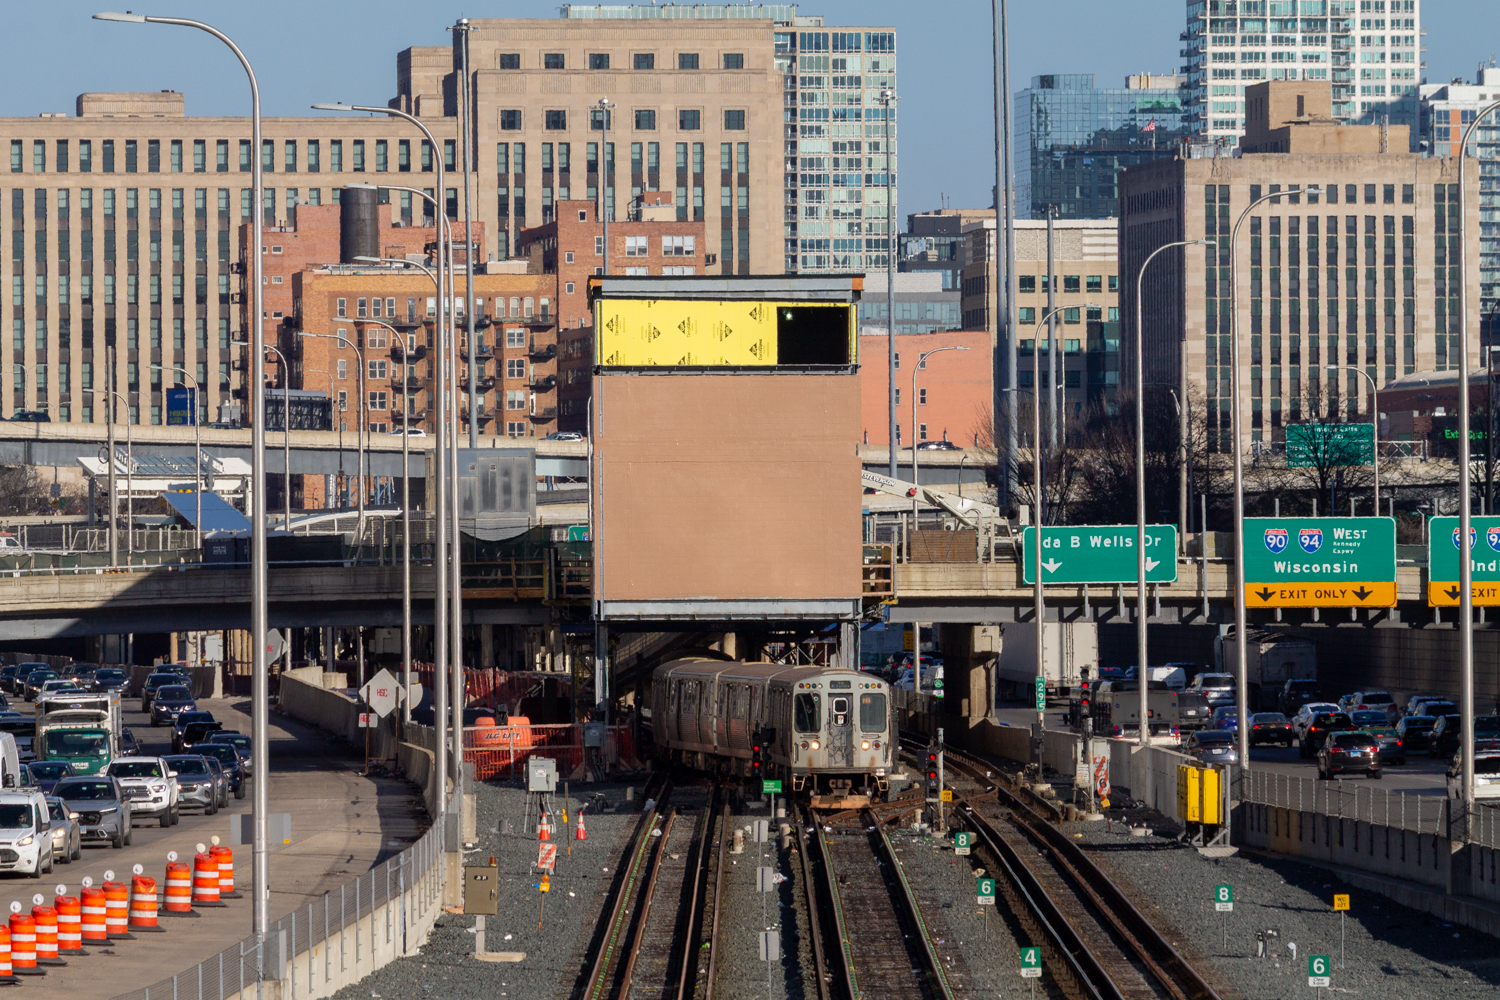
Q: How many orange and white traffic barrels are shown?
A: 10